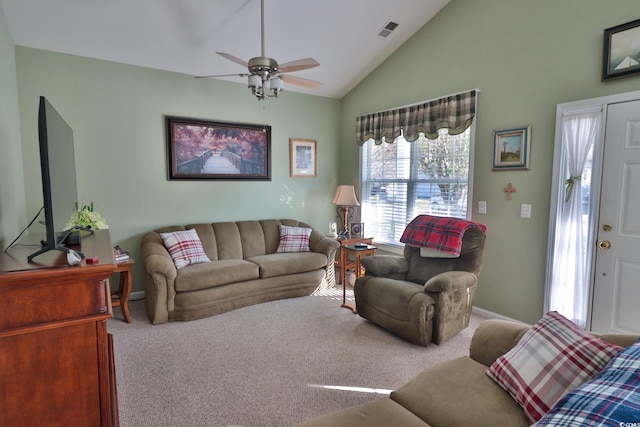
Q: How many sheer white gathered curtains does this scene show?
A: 1